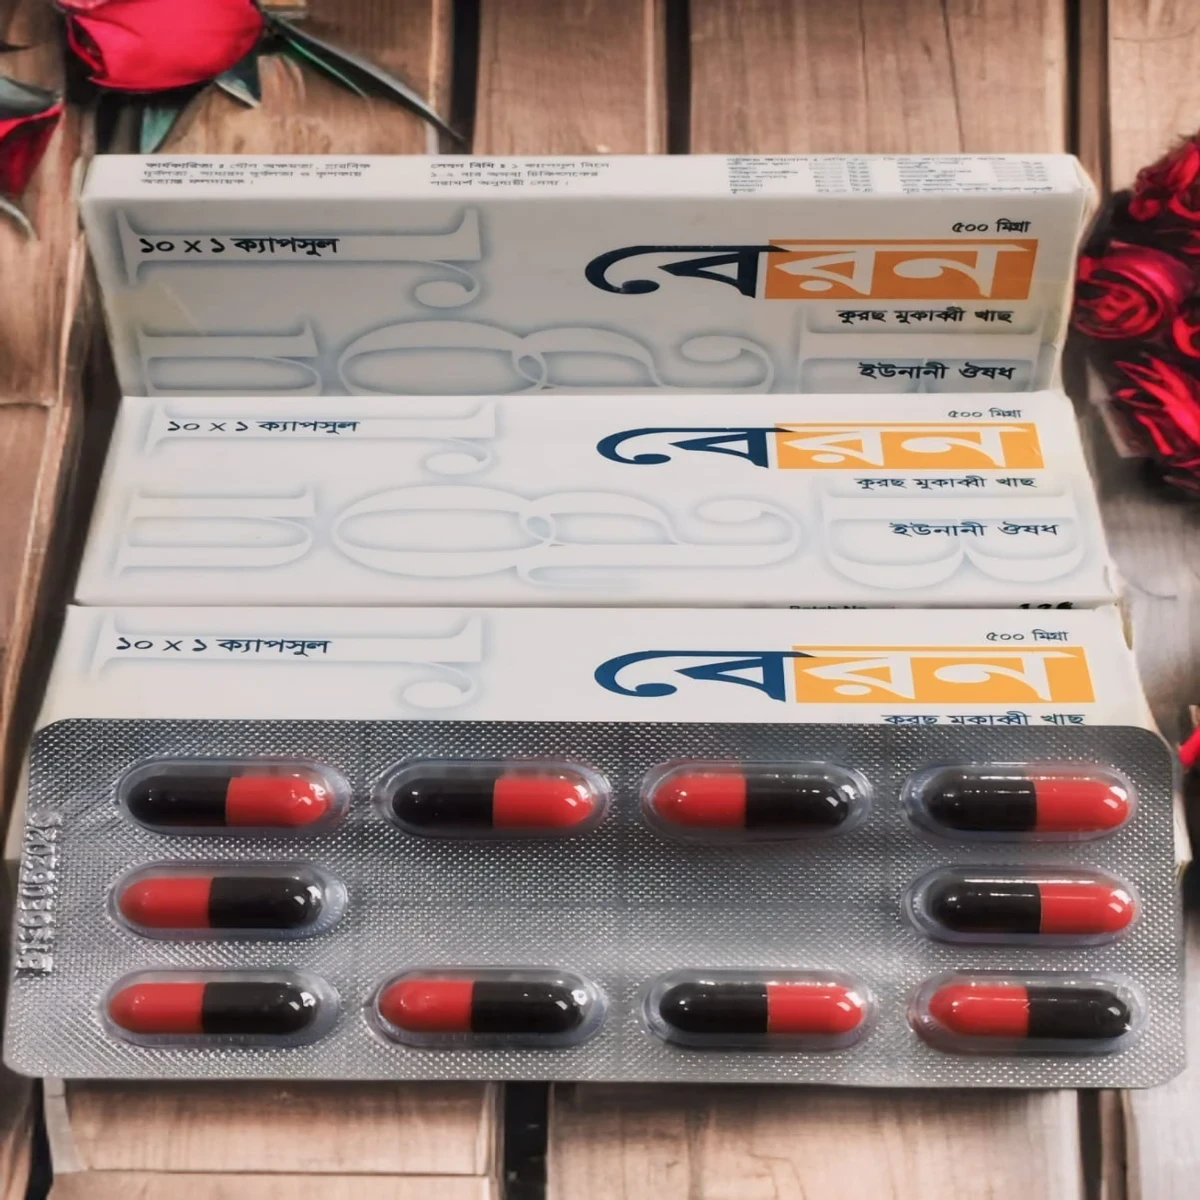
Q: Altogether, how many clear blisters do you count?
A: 10